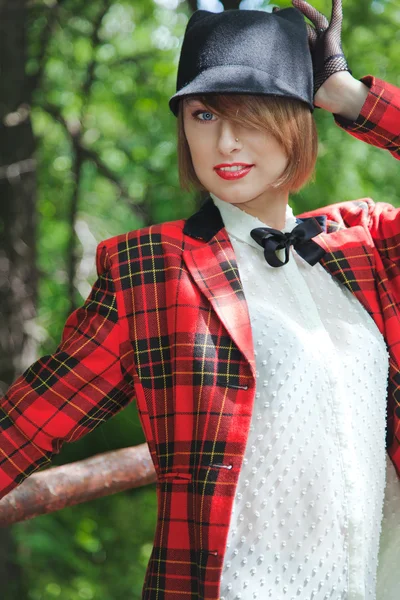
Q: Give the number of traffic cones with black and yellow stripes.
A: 0